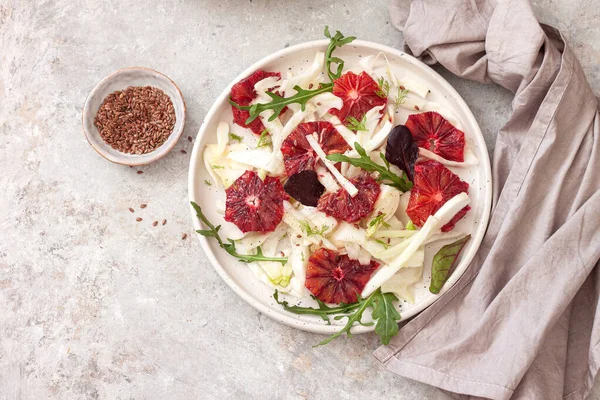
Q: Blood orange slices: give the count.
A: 8